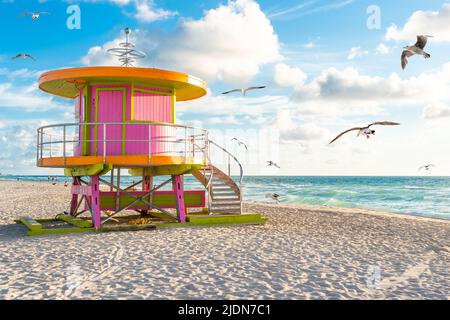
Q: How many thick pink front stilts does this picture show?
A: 2